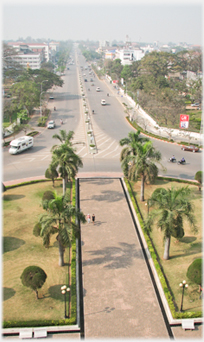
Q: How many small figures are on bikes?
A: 2